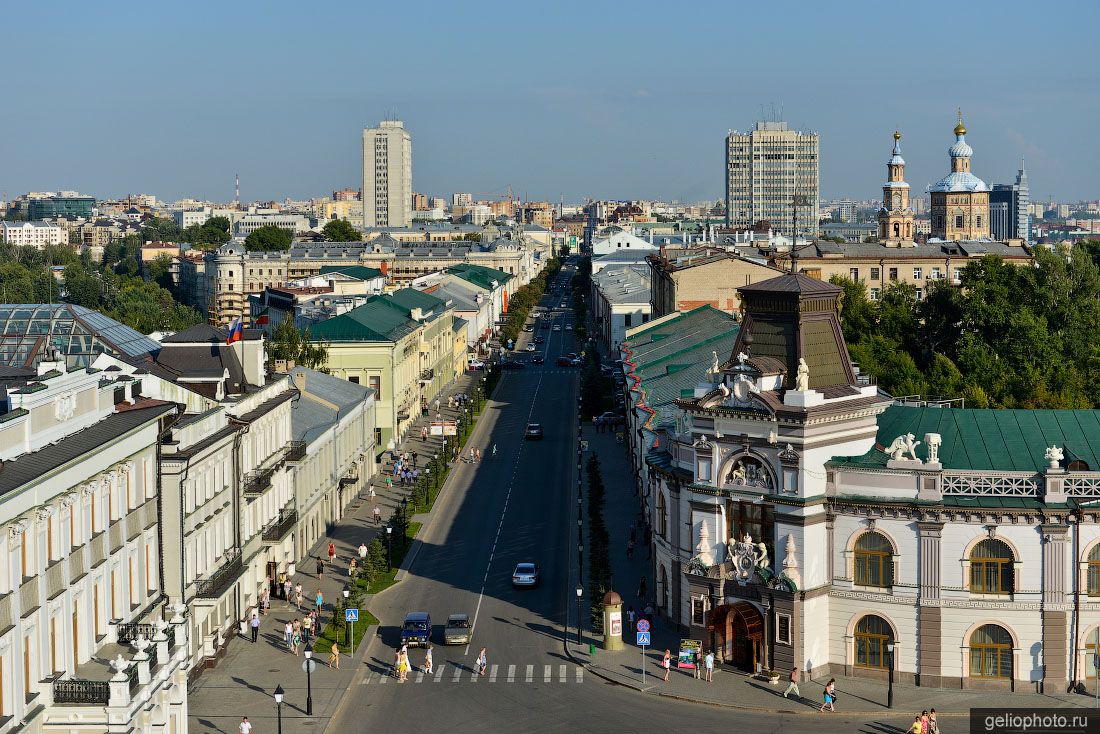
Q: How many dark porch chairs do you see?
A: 0